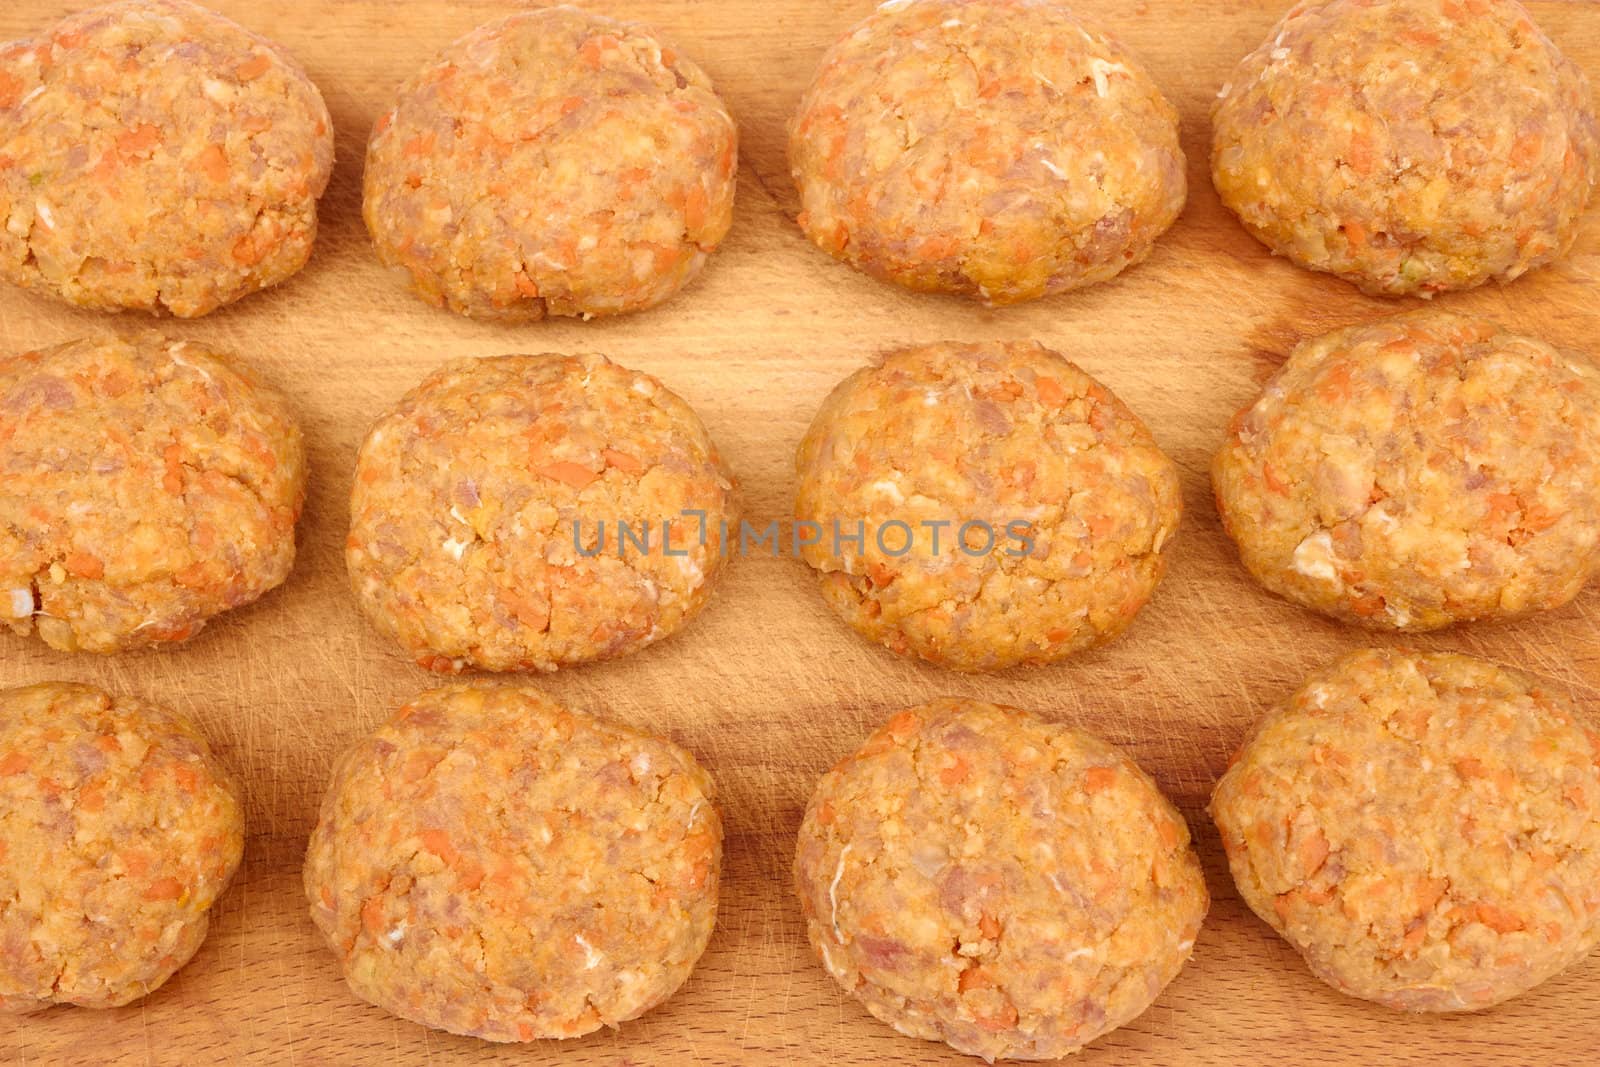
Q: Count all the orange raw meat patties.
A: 12